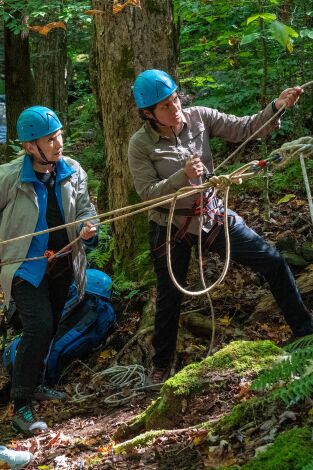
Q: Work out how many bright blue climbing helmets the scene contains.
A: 3